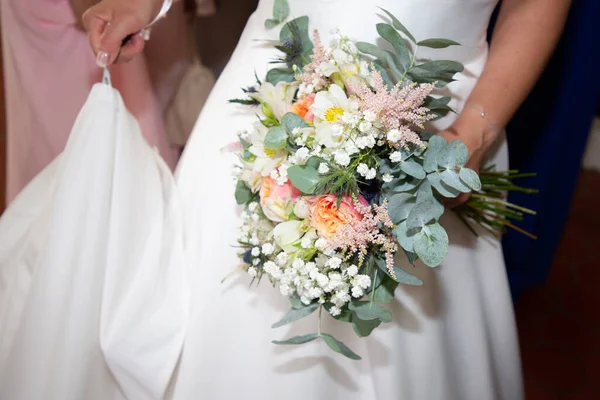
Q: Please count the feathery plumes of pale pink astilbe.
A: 3